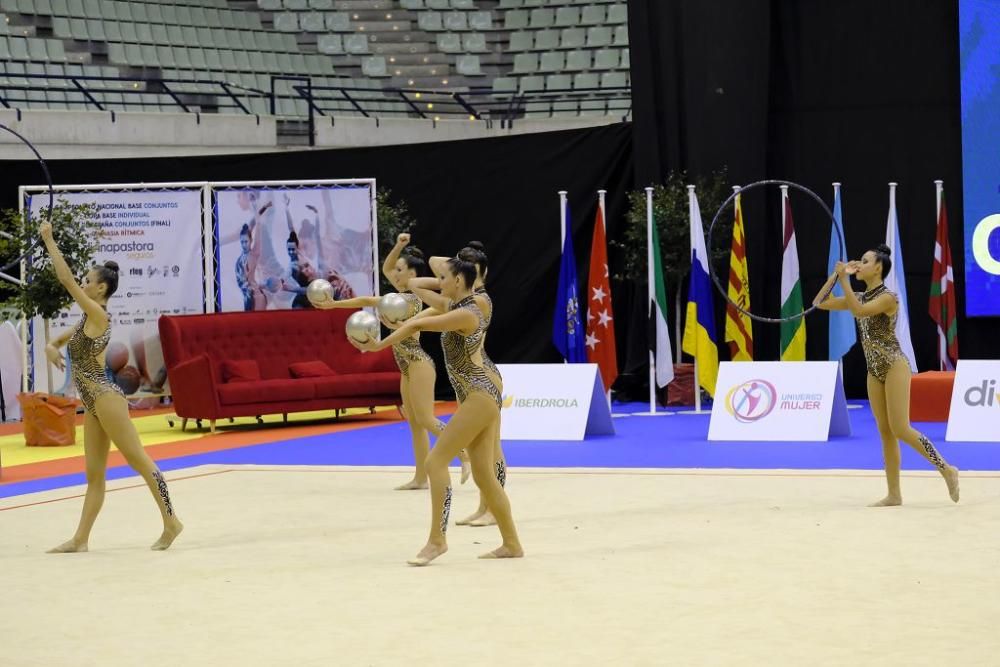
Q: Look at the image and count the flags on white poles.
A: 9